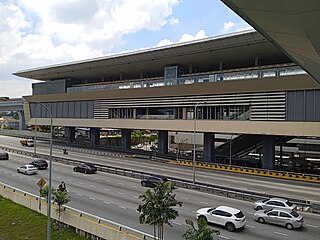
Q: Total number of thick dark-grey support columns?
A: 6